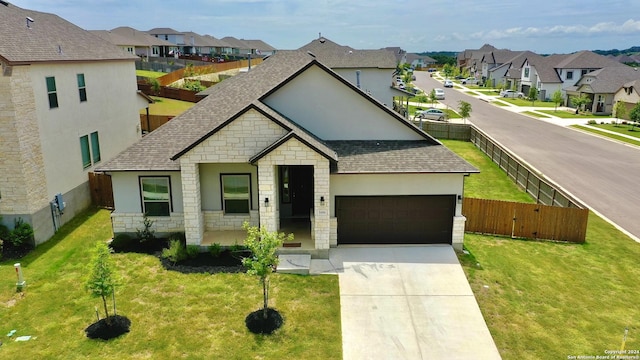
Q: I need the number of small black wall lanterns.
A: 3